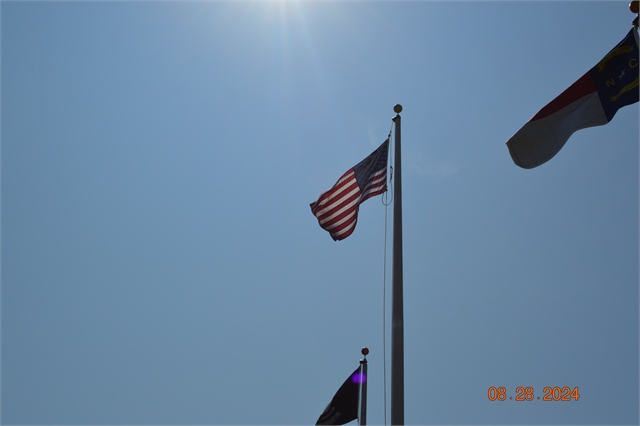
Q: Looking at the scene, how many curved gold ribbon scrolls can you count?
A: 2